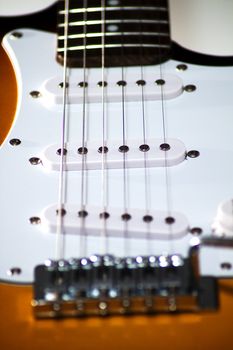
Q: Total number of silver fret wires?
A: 4